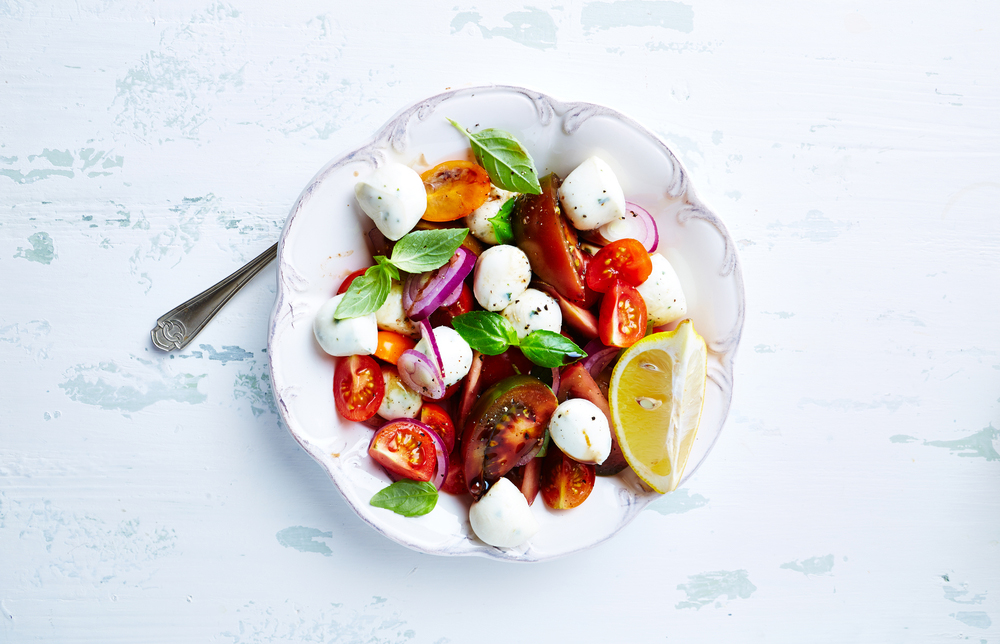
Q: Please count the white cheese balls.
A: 12